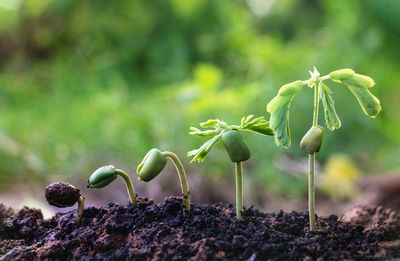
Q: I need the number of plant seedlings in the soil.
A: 5